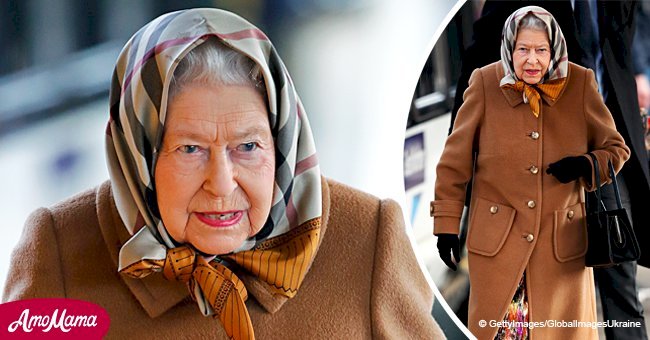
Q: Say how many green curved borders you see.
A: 0